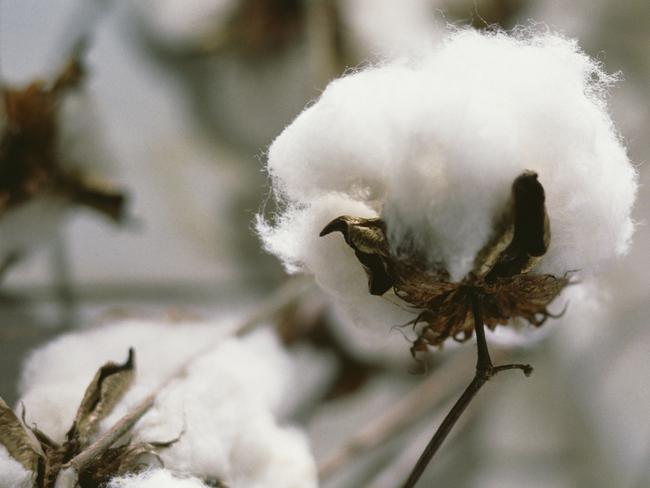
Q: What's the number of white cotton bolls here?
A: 2